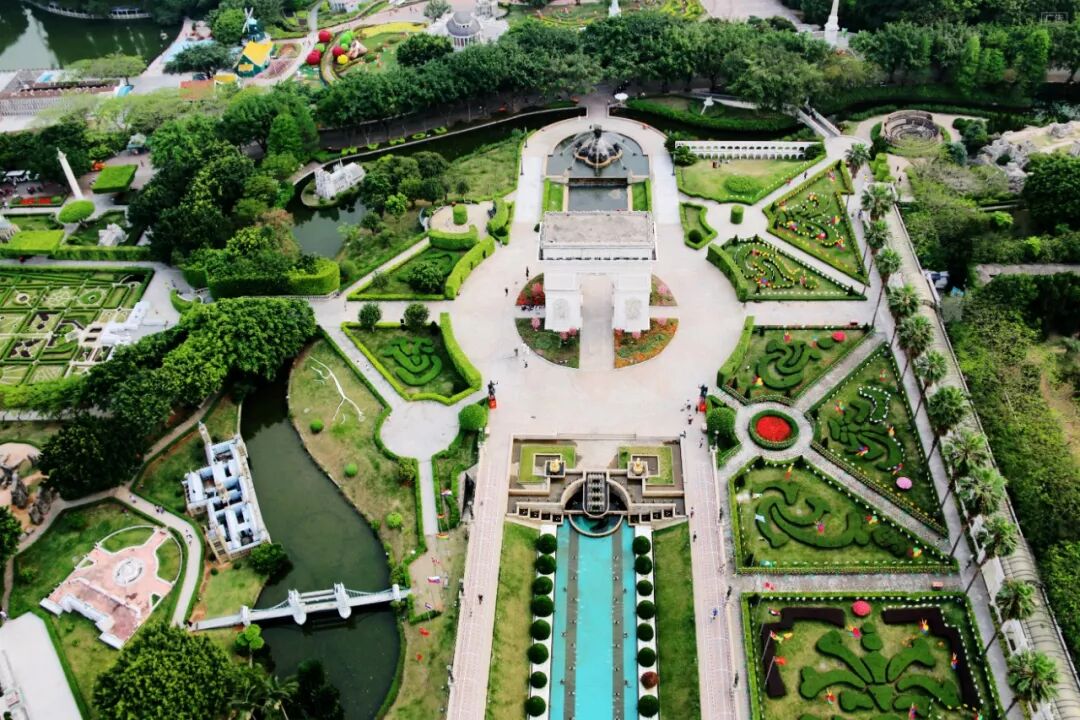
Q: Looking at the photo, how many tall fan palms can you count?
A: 13